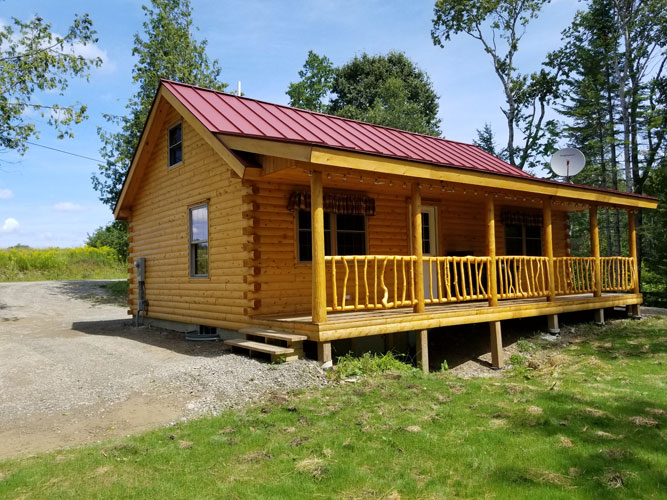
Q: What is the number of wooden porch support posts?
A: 6